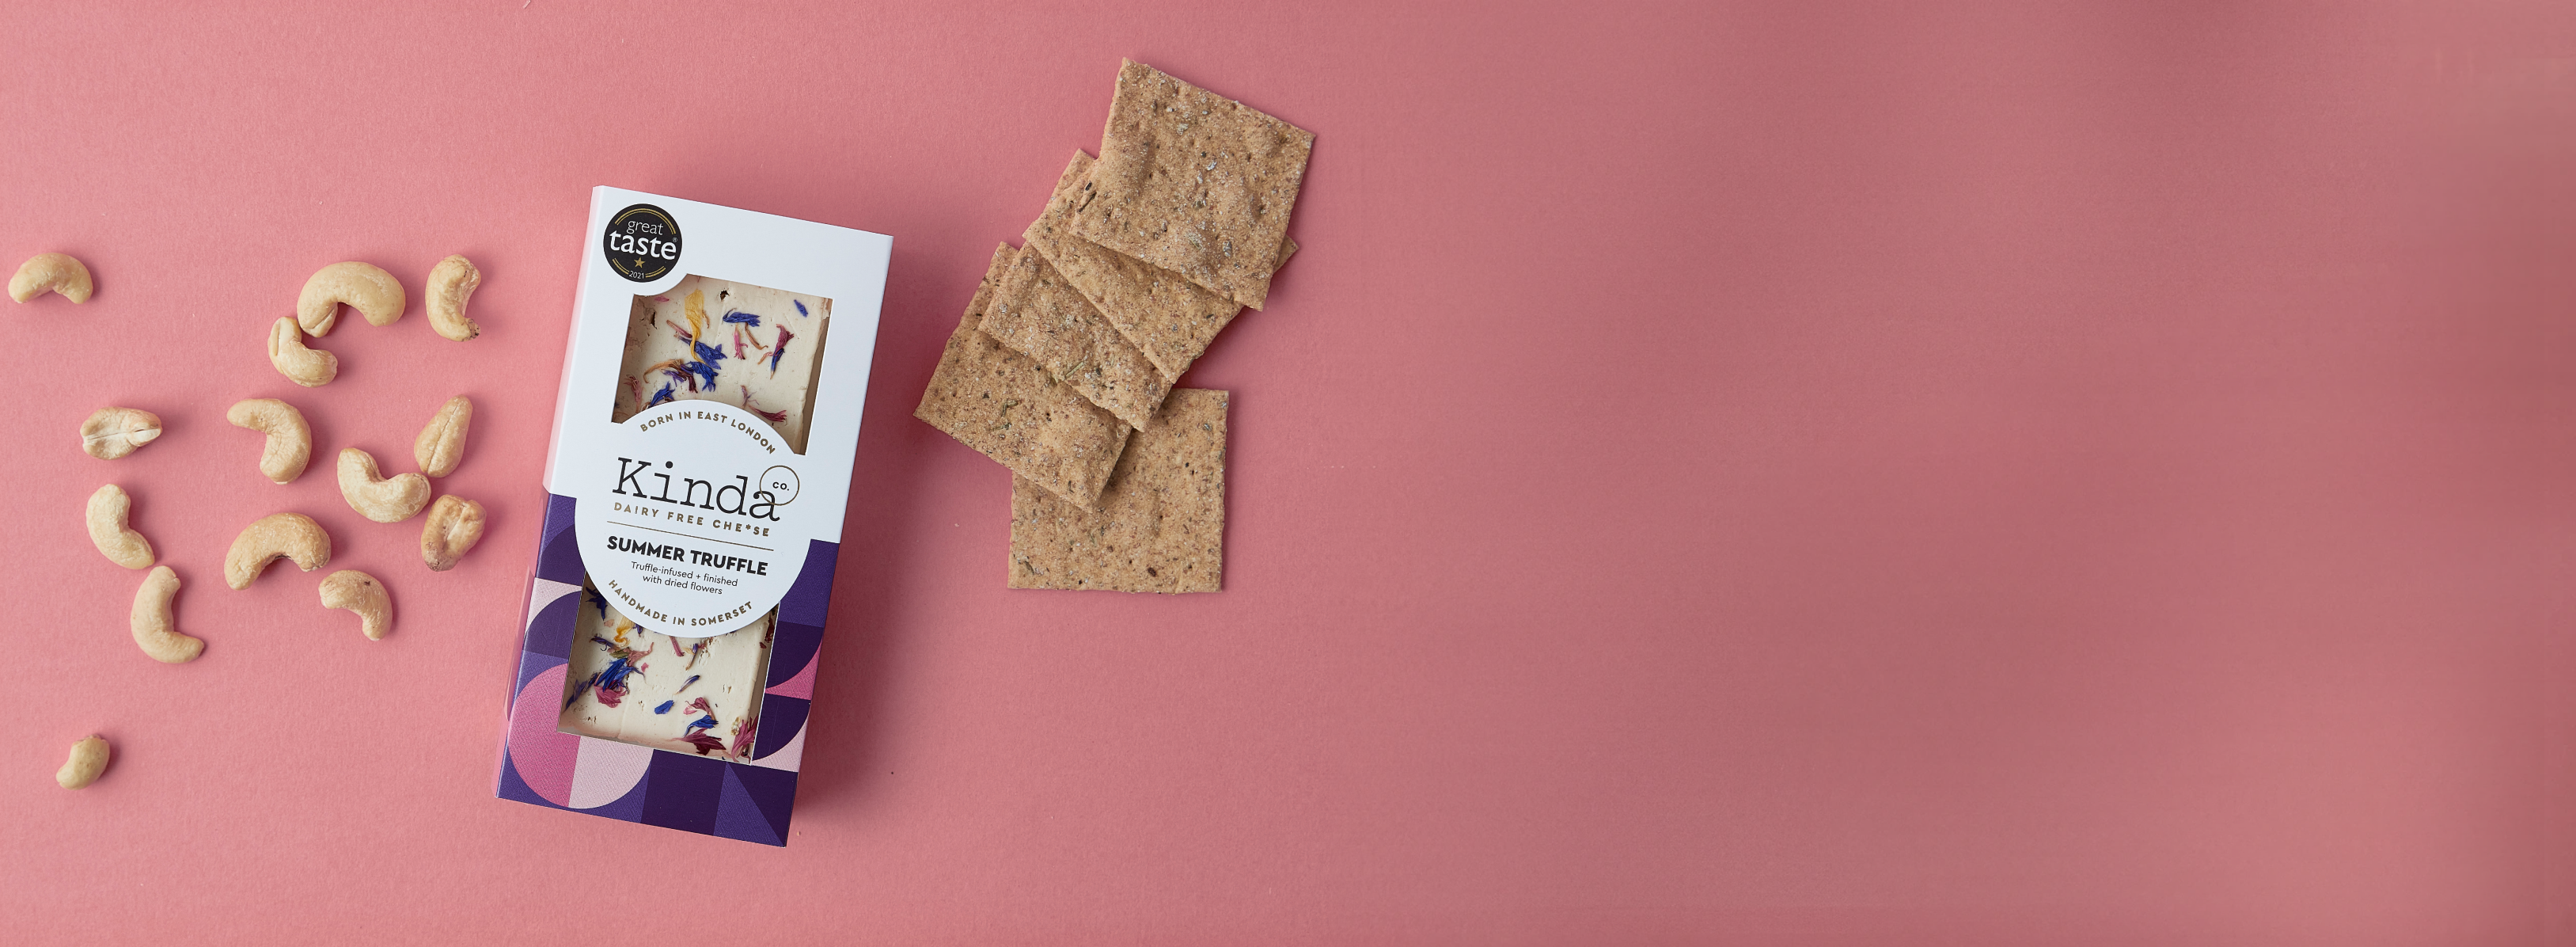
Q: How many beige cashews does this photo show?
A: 14